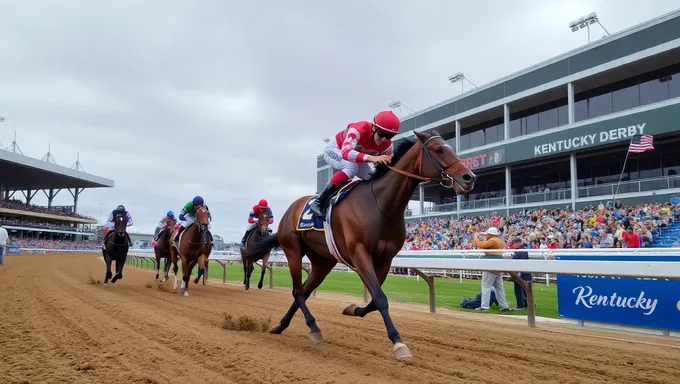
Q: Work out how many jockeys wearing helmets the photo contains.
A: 5